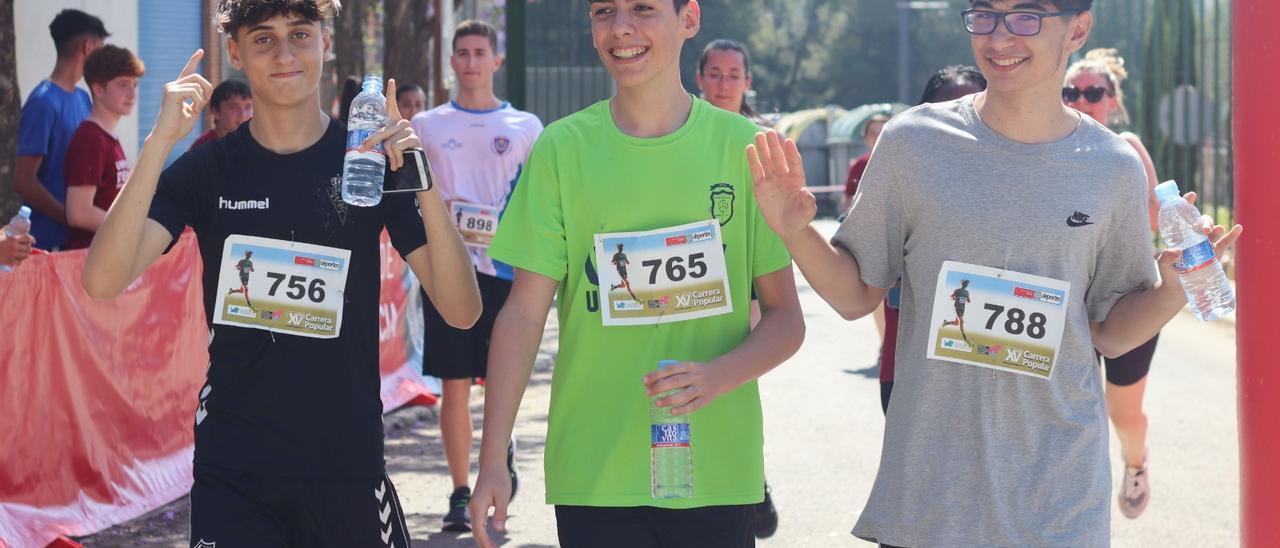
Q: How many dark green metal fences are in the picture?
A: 1